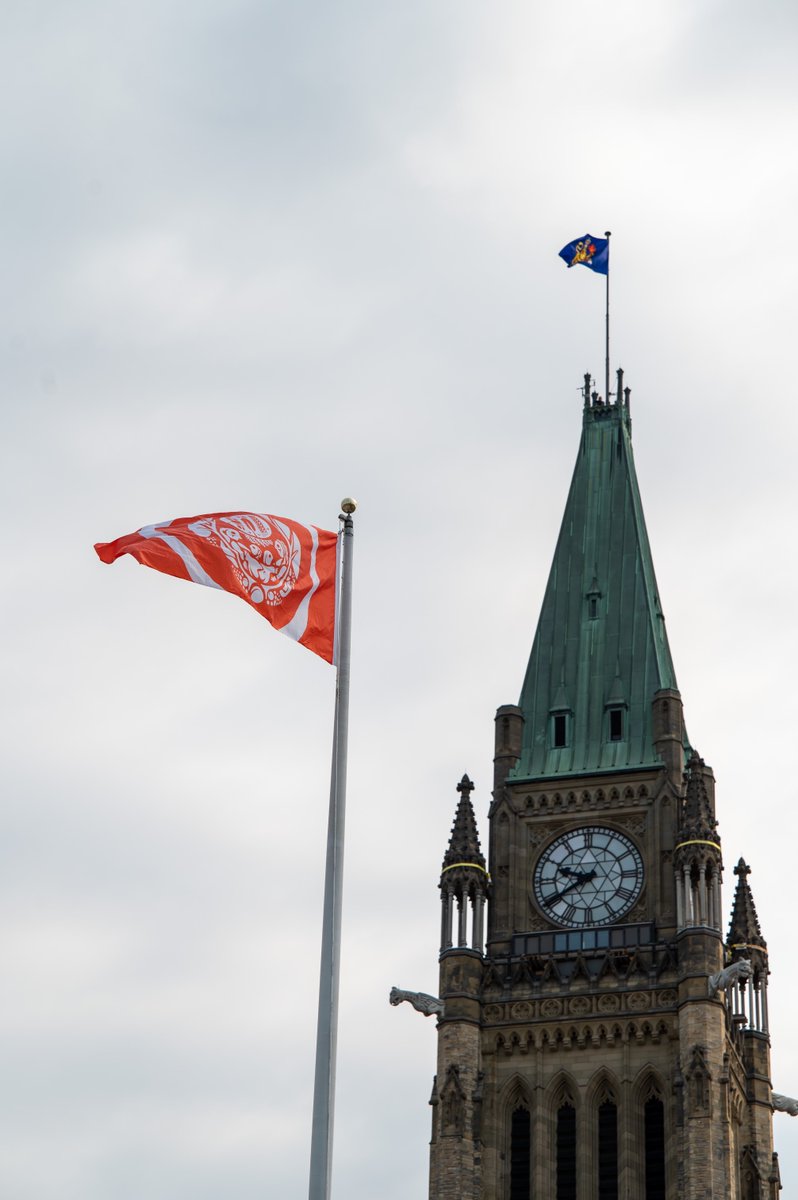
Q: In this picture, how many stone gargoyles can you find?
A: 3